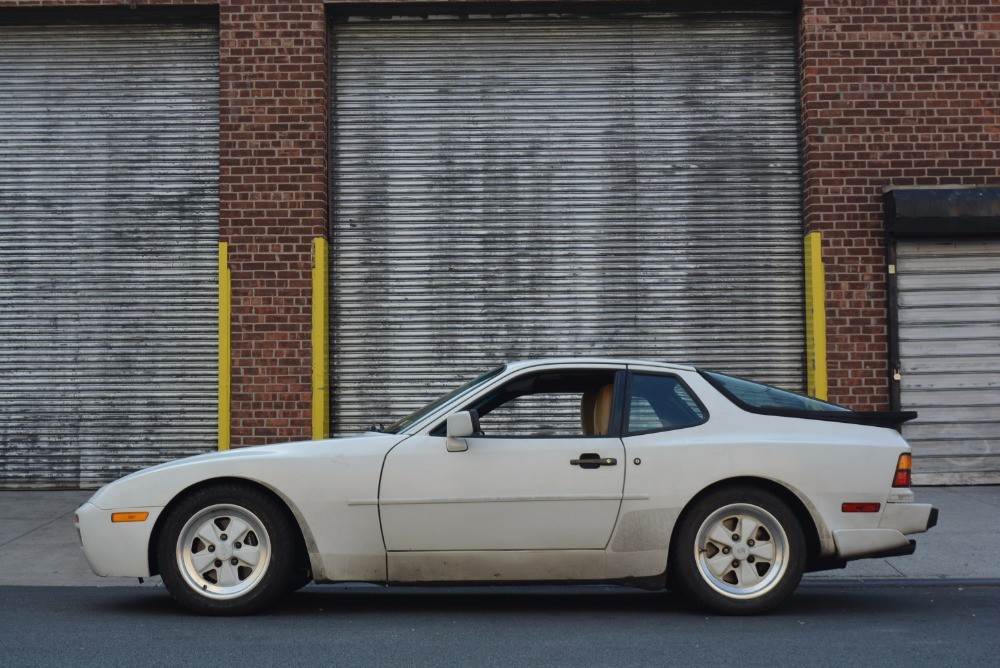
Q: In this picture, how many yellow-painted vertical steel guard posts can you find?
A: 3